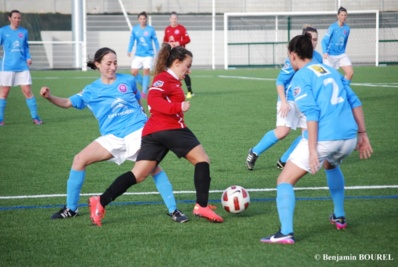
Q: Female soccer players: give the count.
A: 8